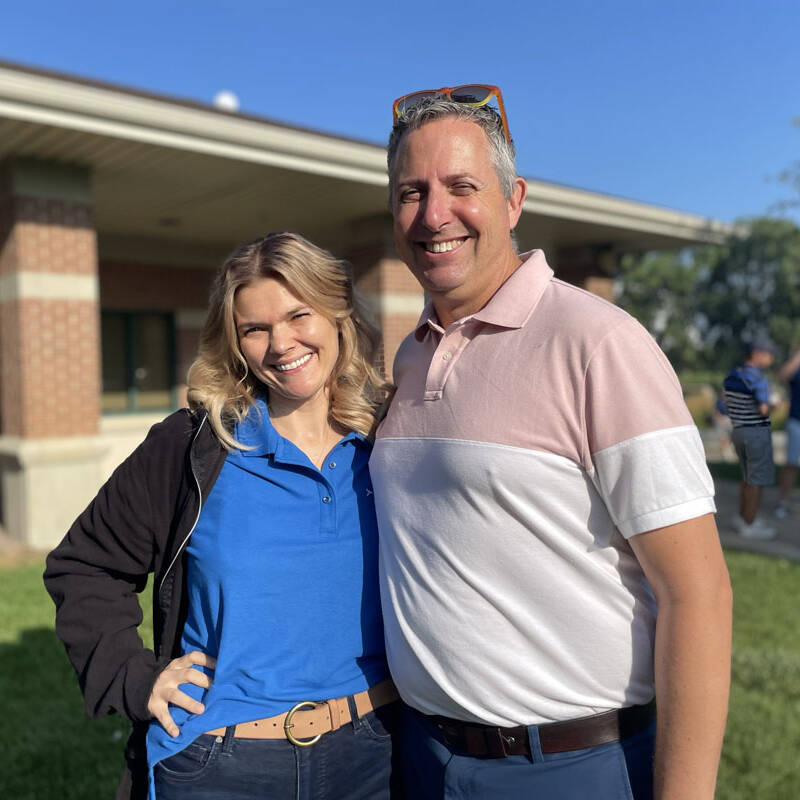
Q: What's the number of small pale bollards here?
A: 0